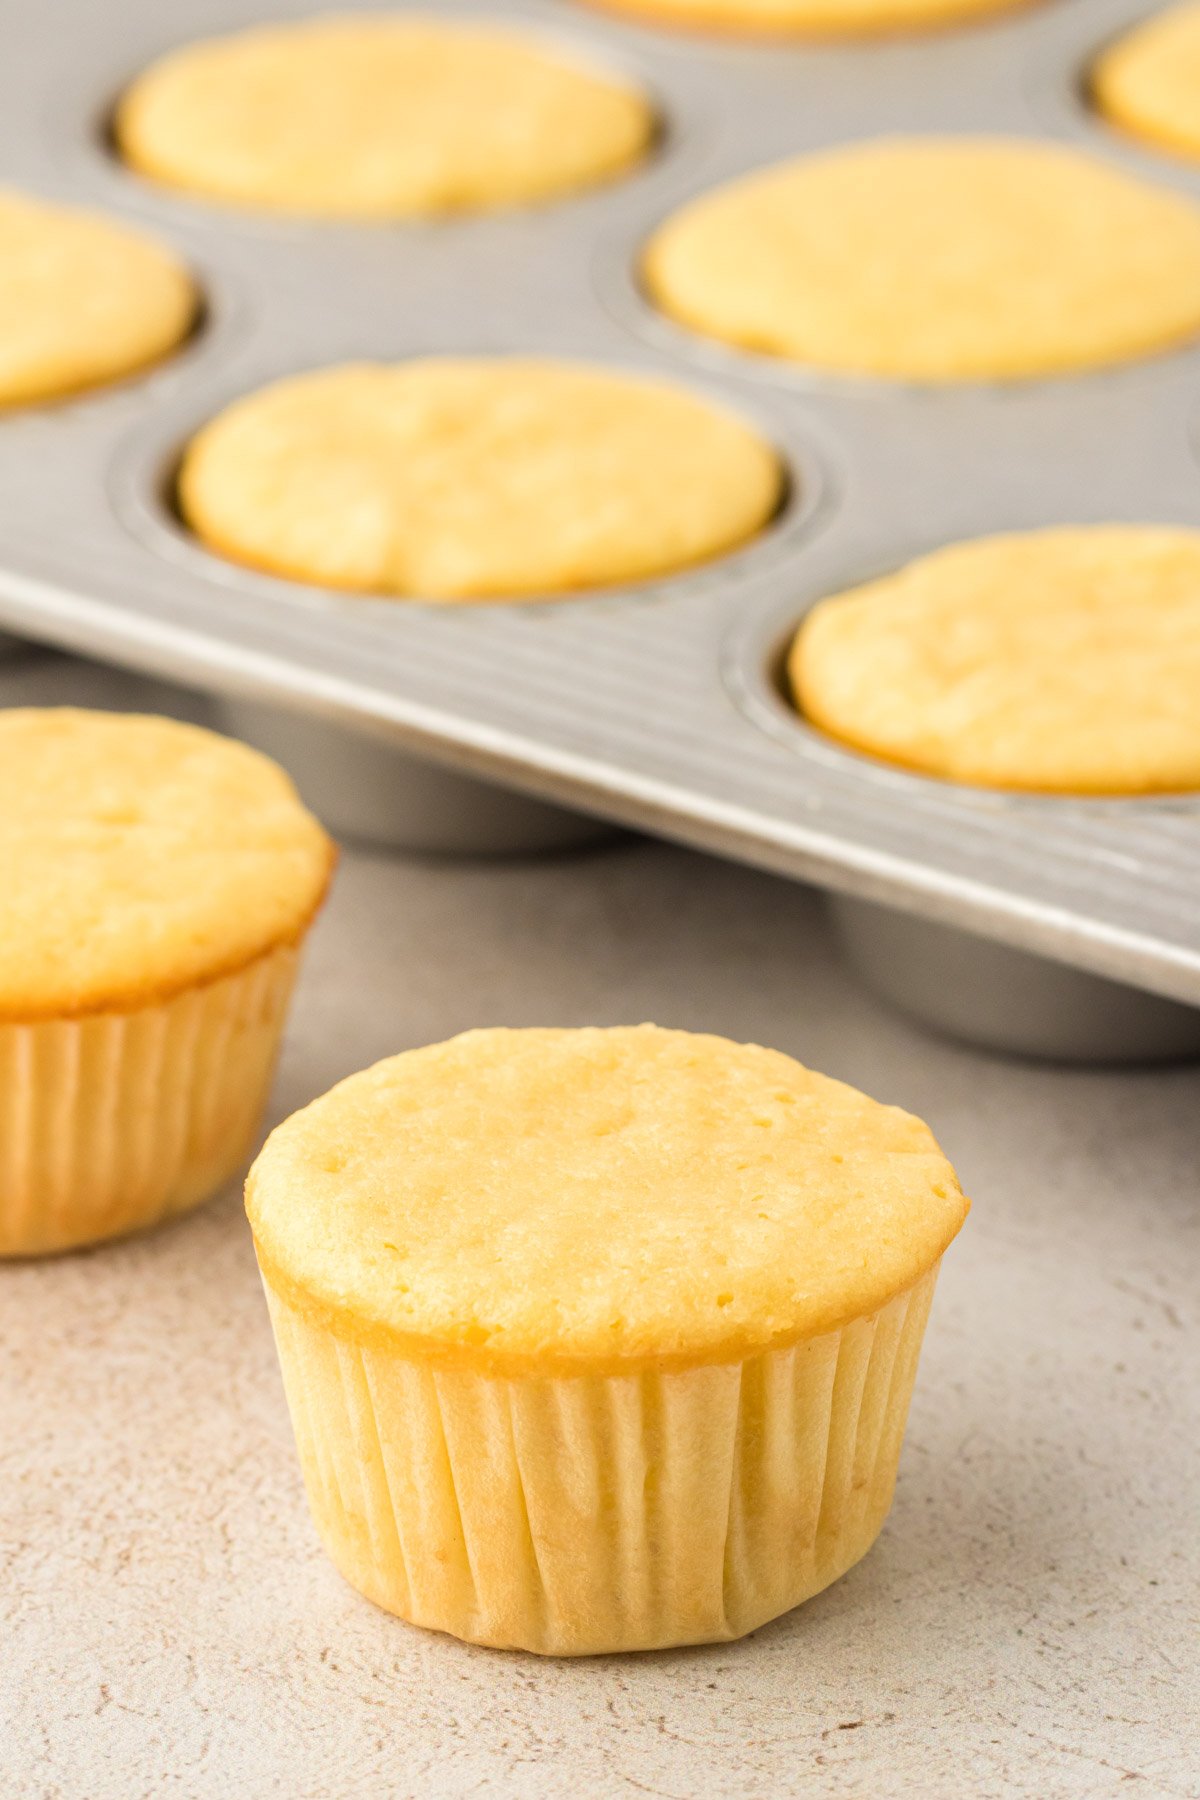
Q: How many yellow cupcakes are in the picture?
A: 9